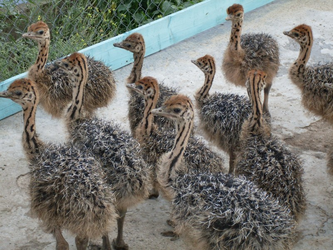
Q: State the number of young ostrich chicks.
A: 10